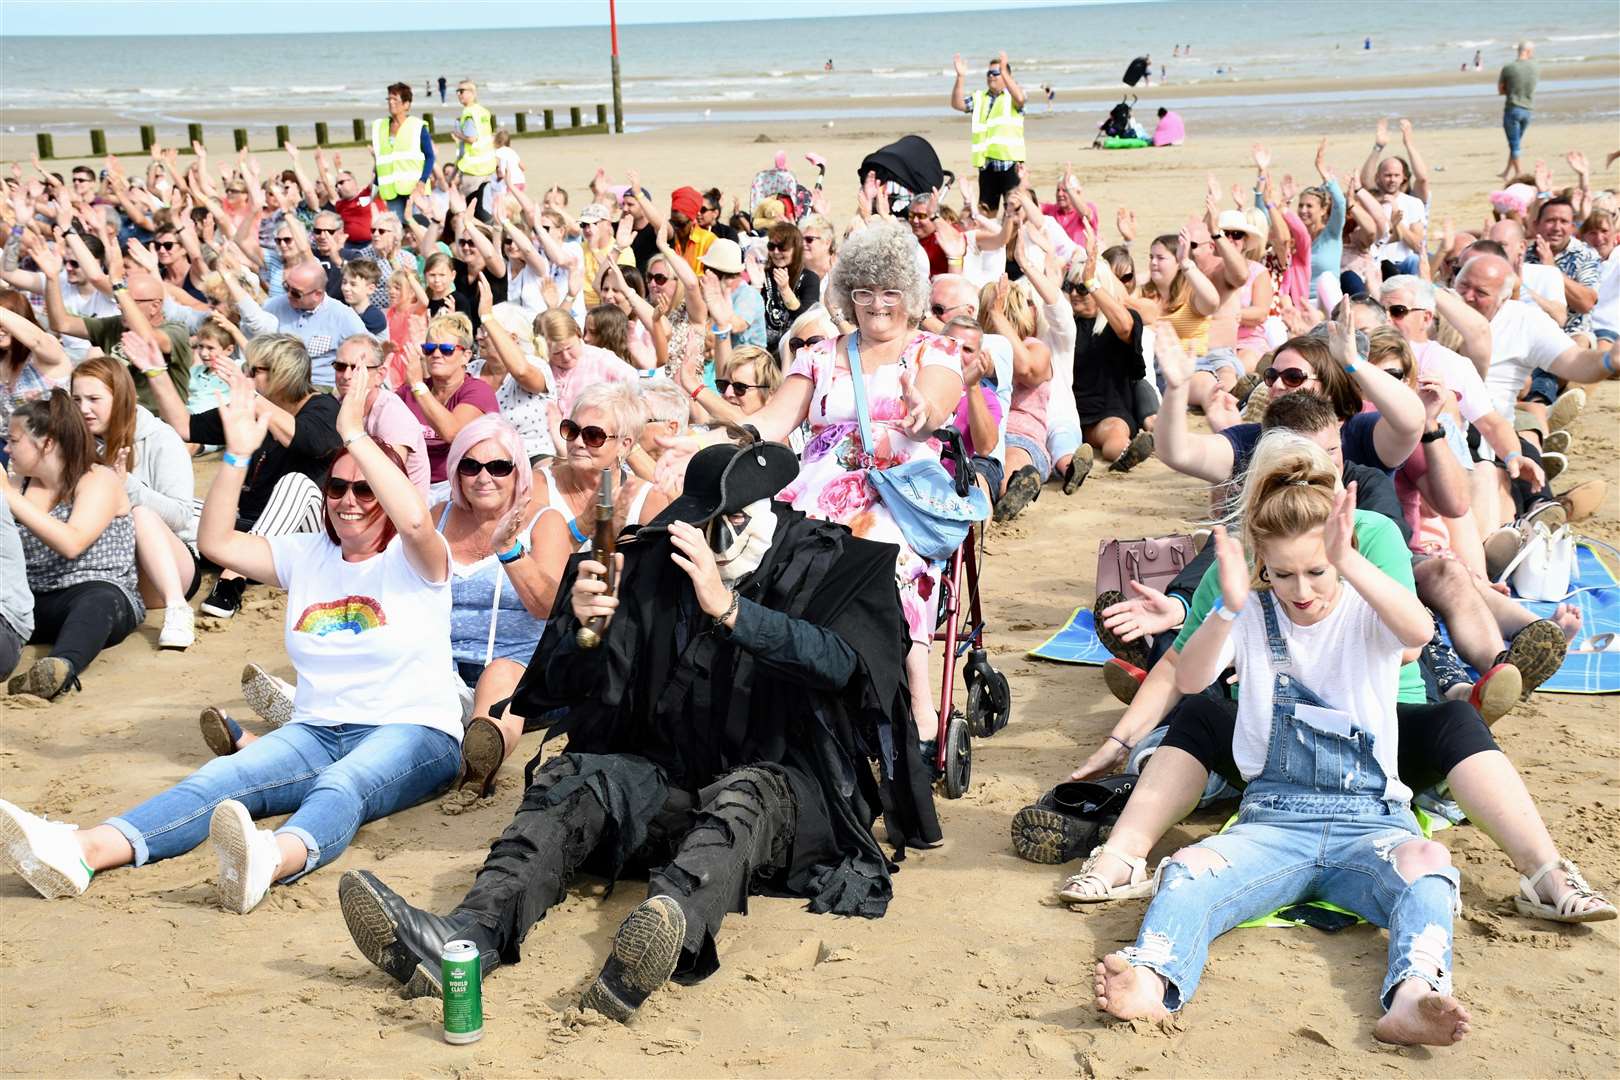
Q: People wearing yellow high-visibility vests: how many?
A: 3